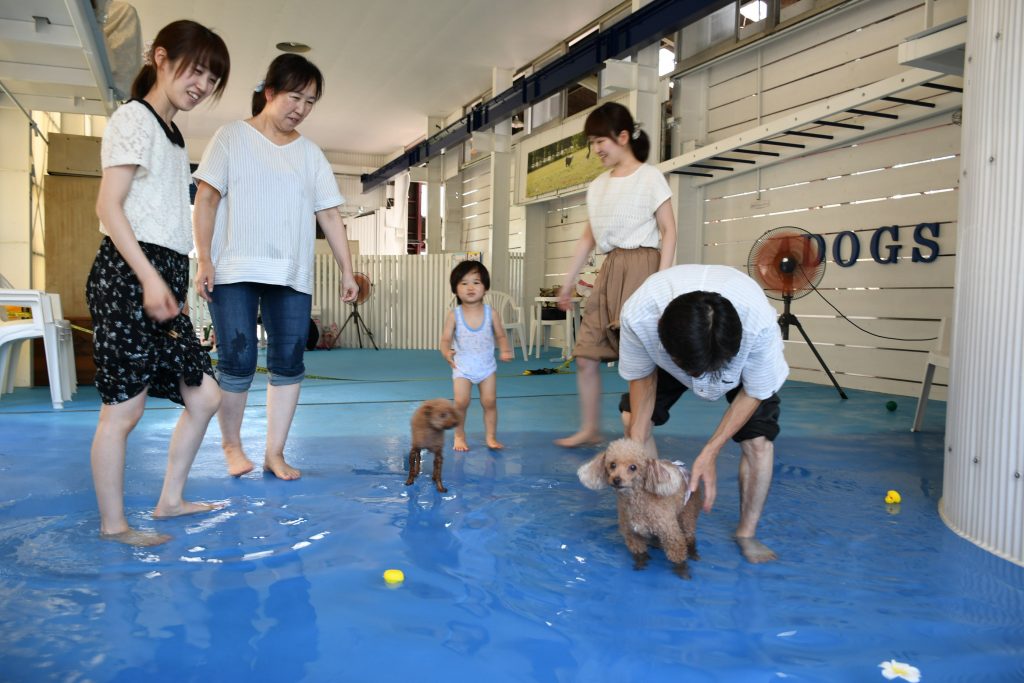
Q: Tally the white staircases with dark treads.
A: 1